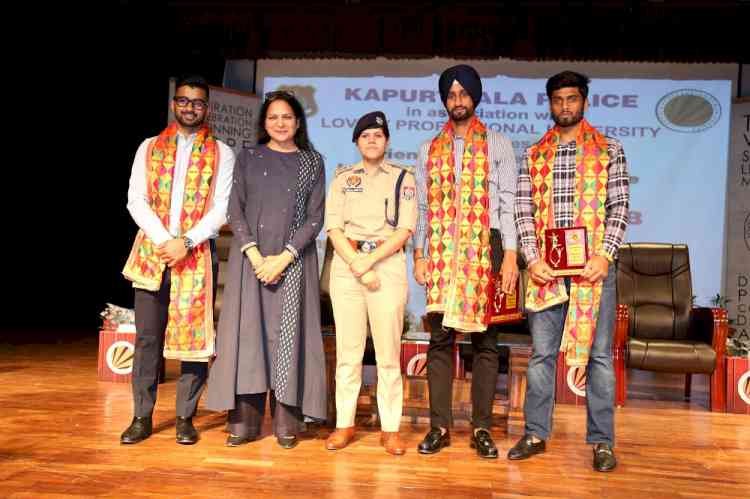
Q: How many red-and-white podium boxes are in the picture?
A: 4